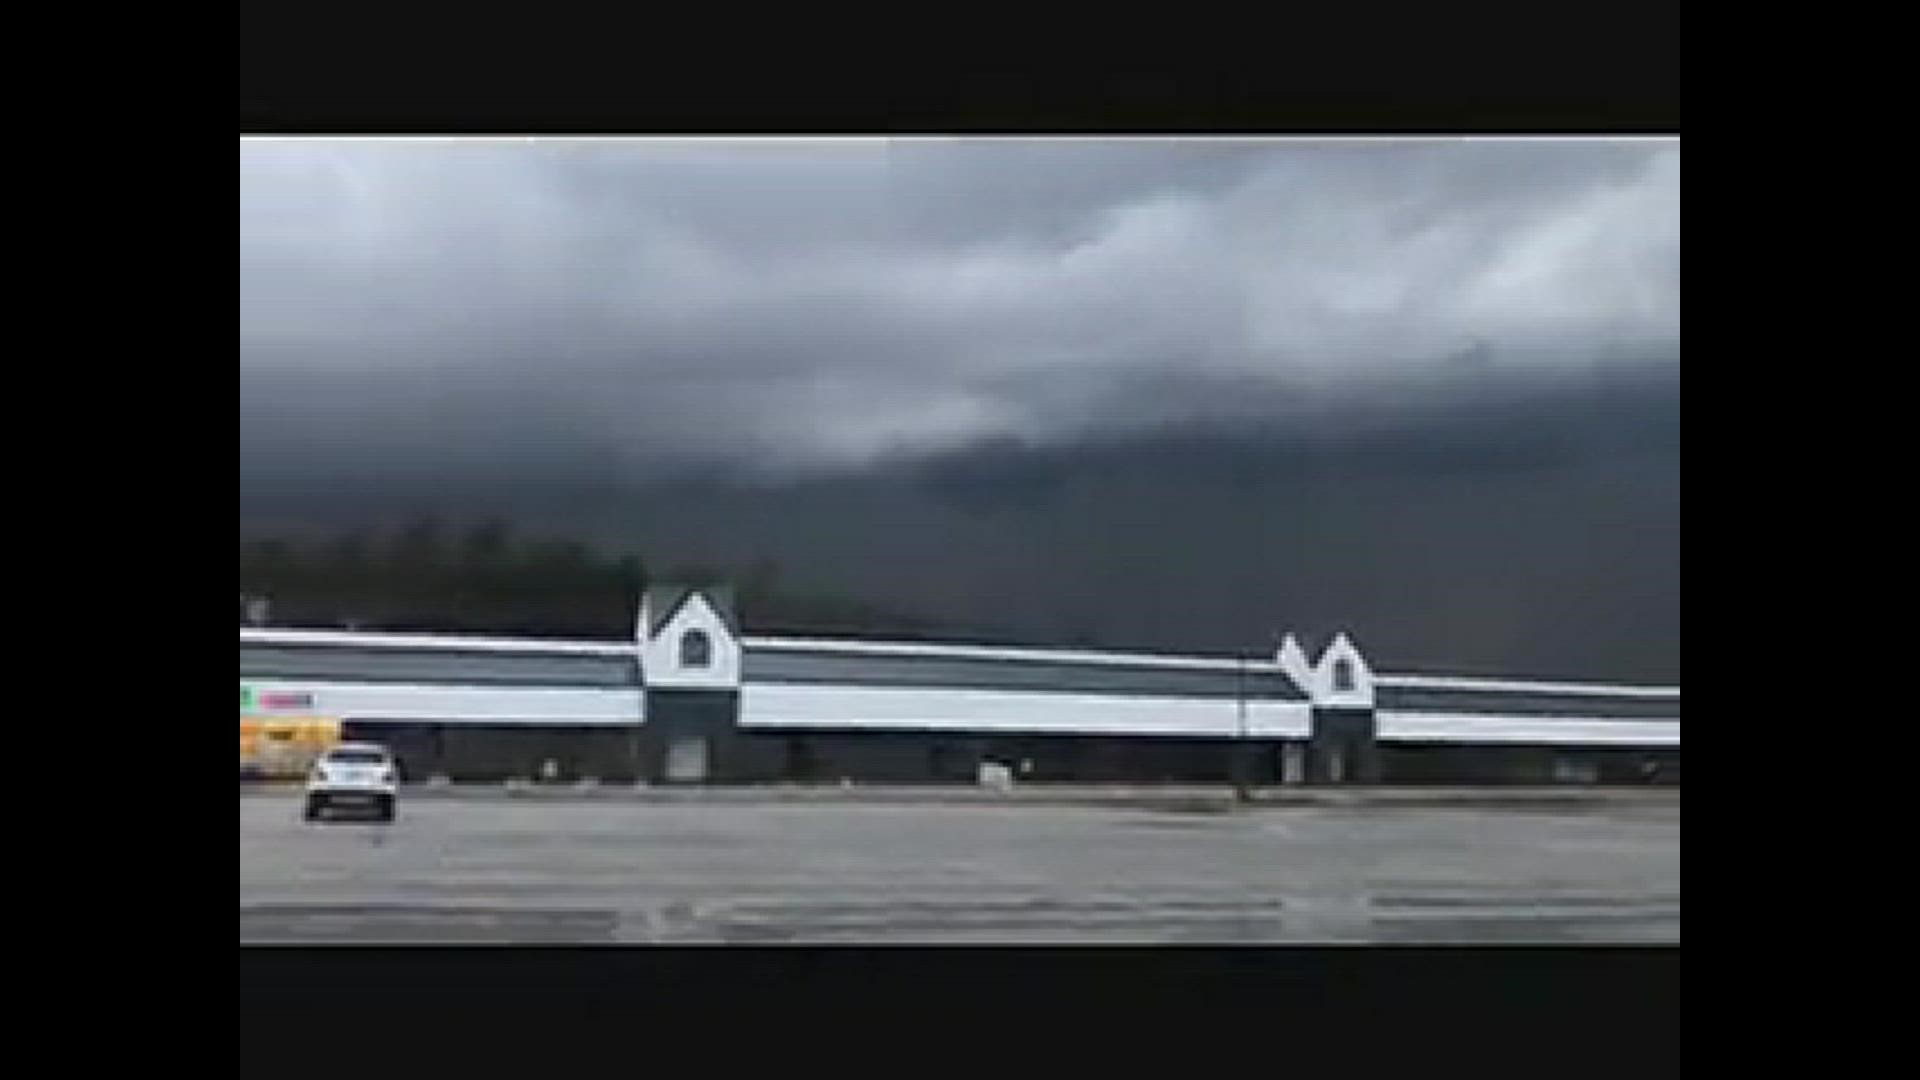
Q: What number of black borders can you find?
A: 4